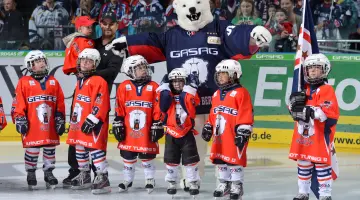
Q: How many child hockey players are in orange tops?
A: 6